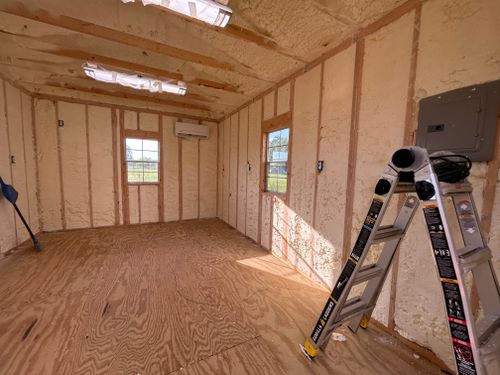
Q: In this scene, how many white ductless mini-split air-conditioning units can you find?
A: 1